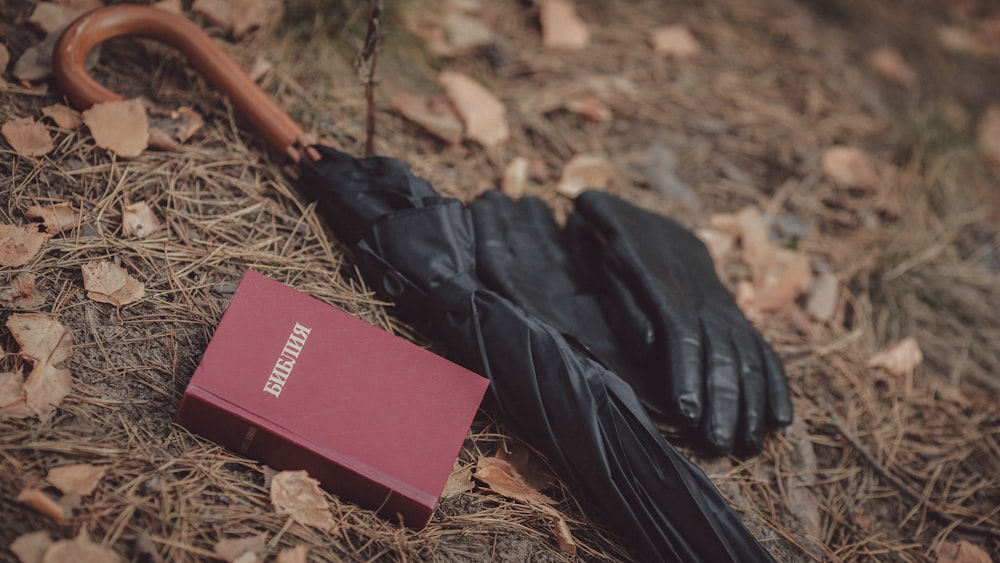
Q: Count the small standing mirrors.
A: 0